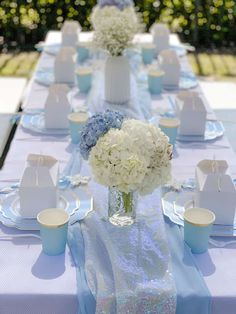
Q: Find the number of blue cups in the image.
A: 8